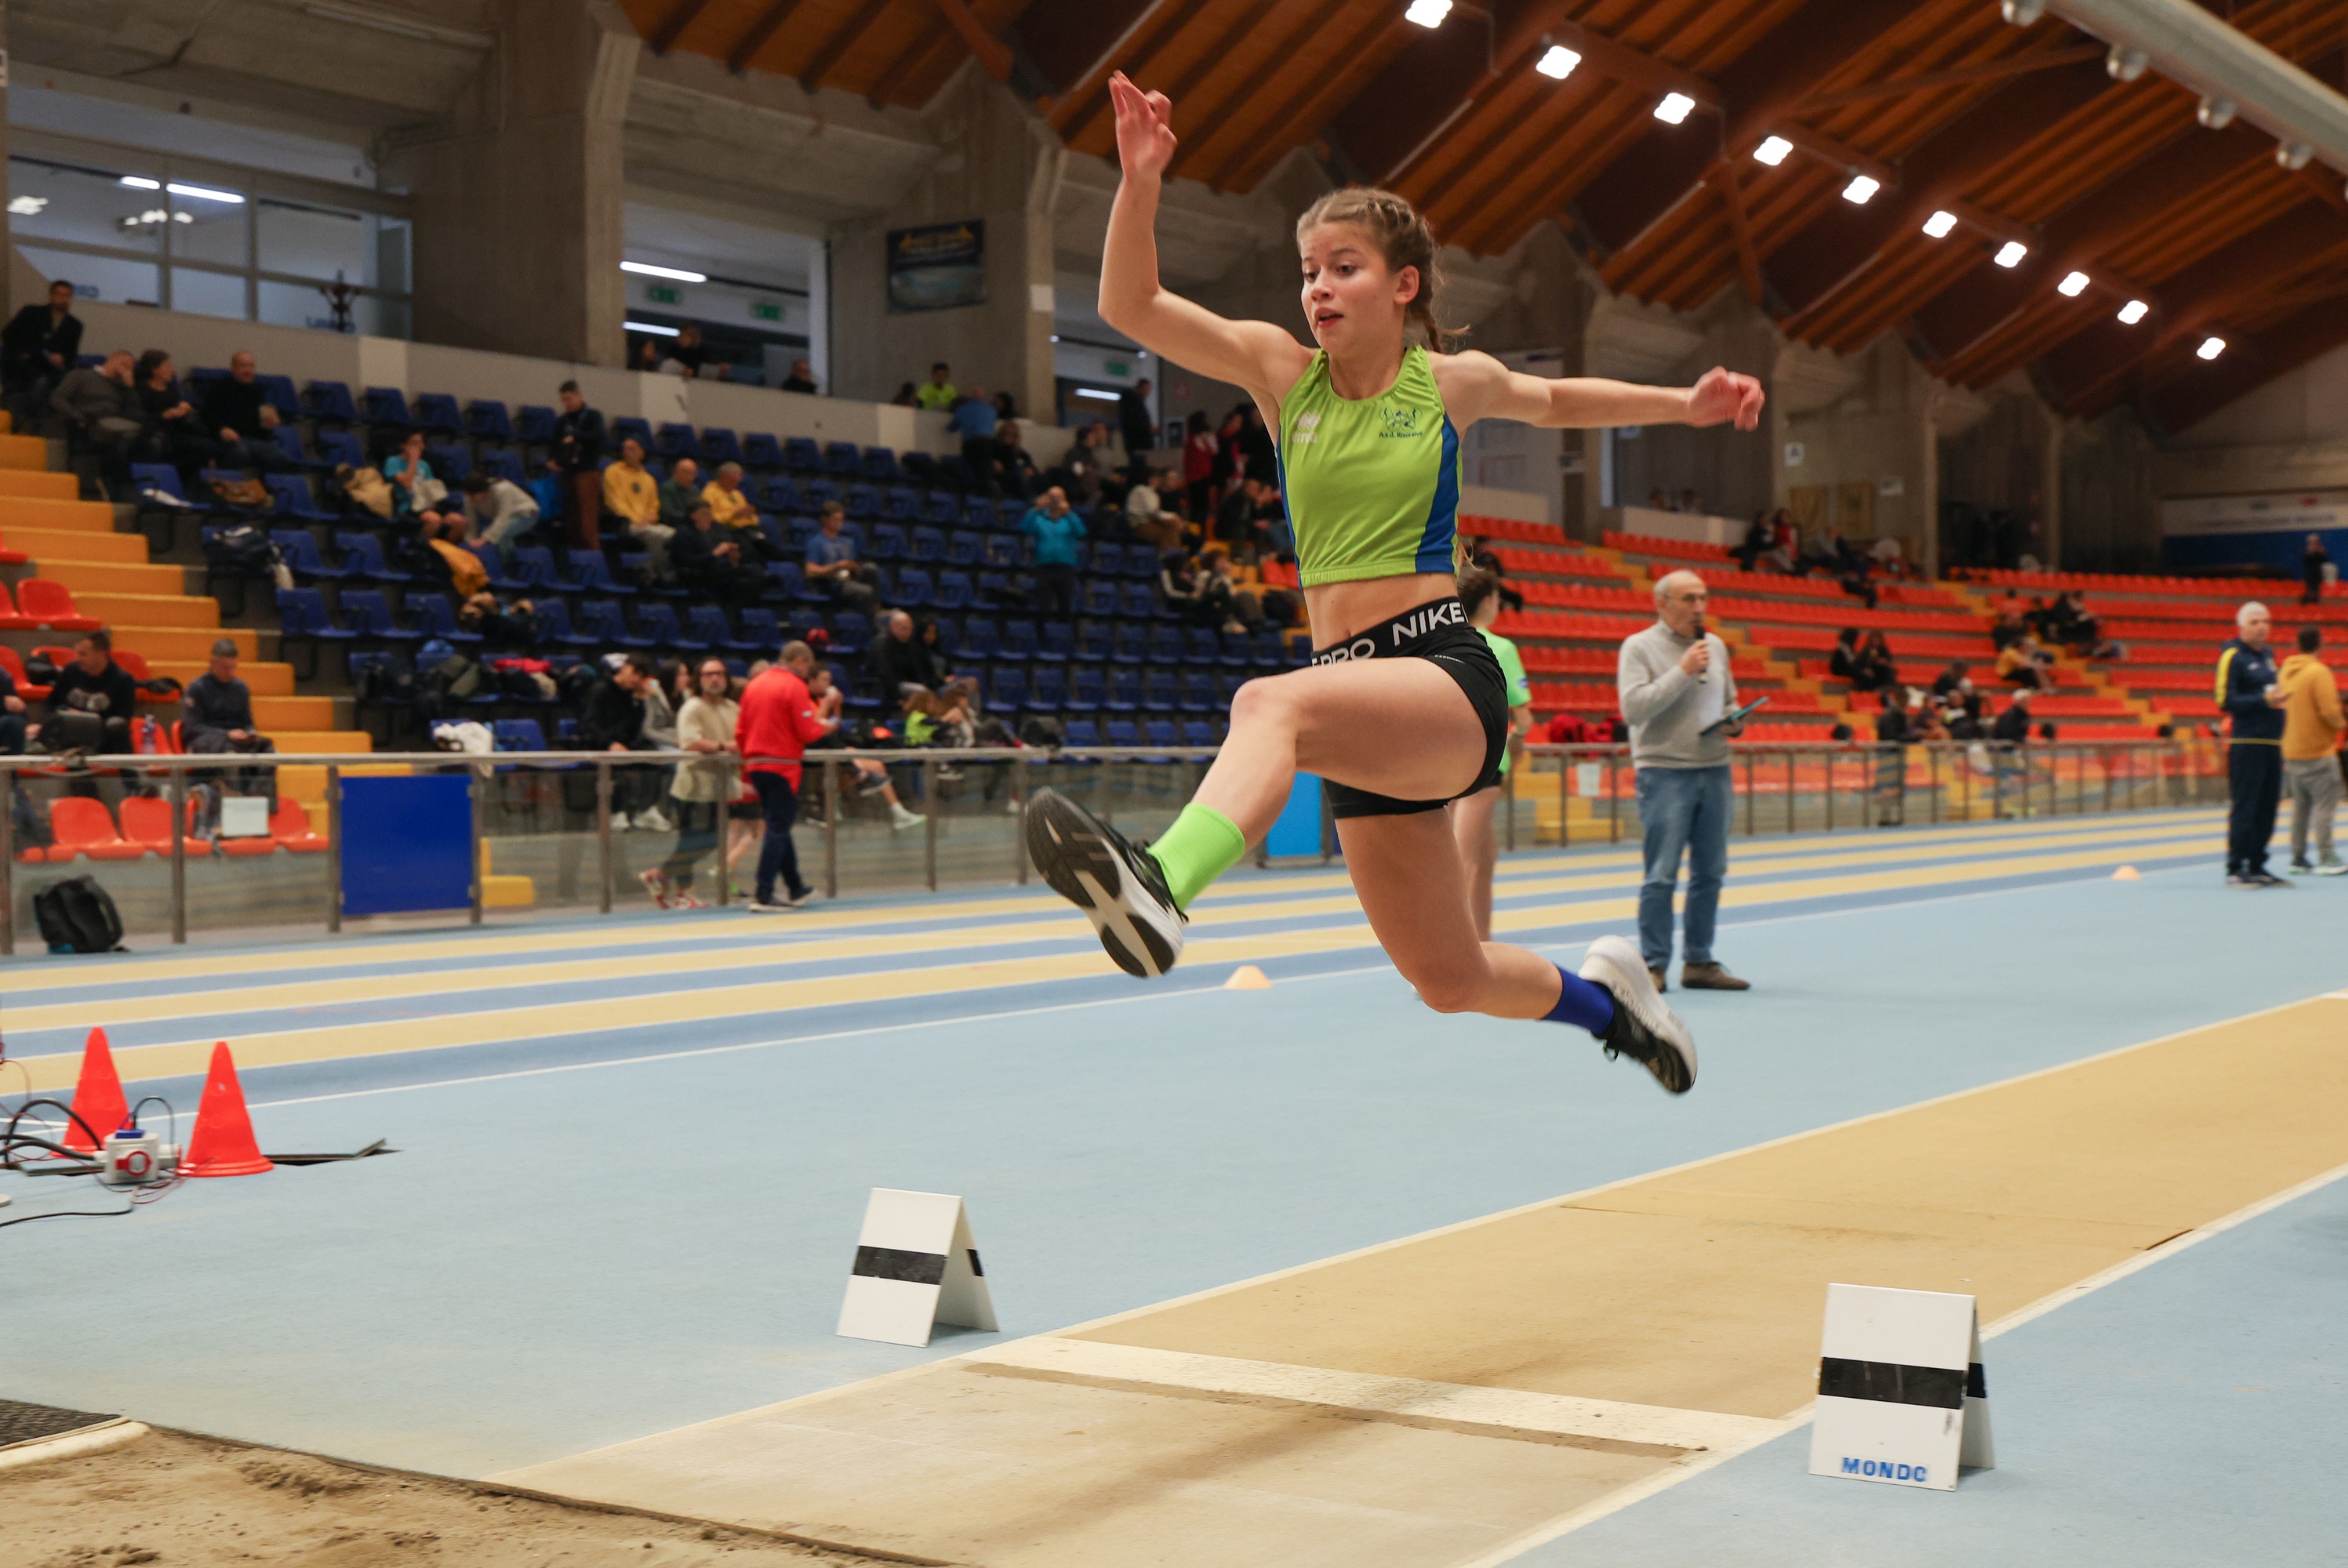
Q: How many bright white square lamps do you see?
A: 10